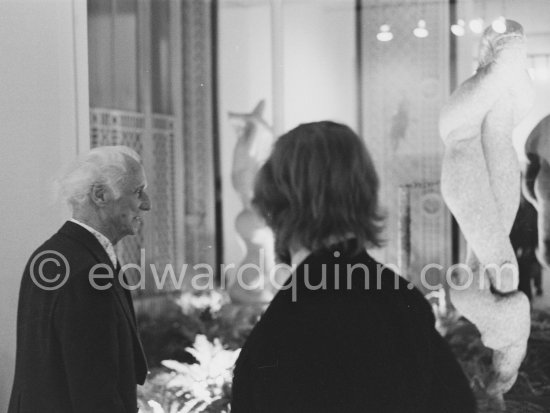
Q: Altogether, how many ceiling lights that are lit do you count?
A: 5